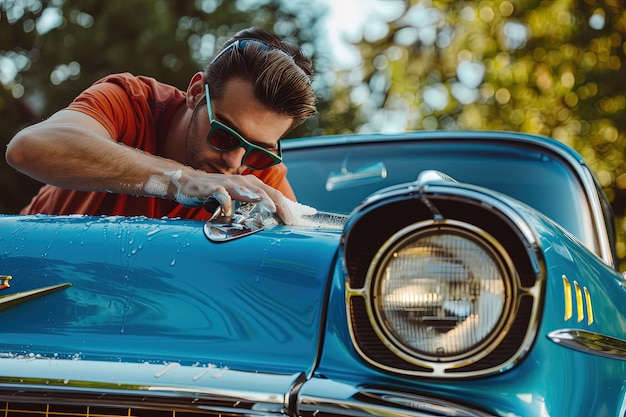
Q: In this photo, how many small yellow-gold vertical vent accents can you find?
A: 3